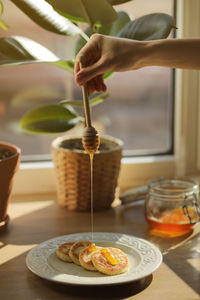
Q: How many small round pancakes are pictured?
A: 4